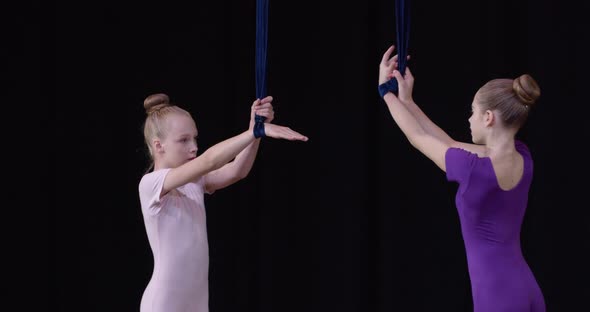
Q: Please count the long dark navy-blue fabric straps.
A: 2